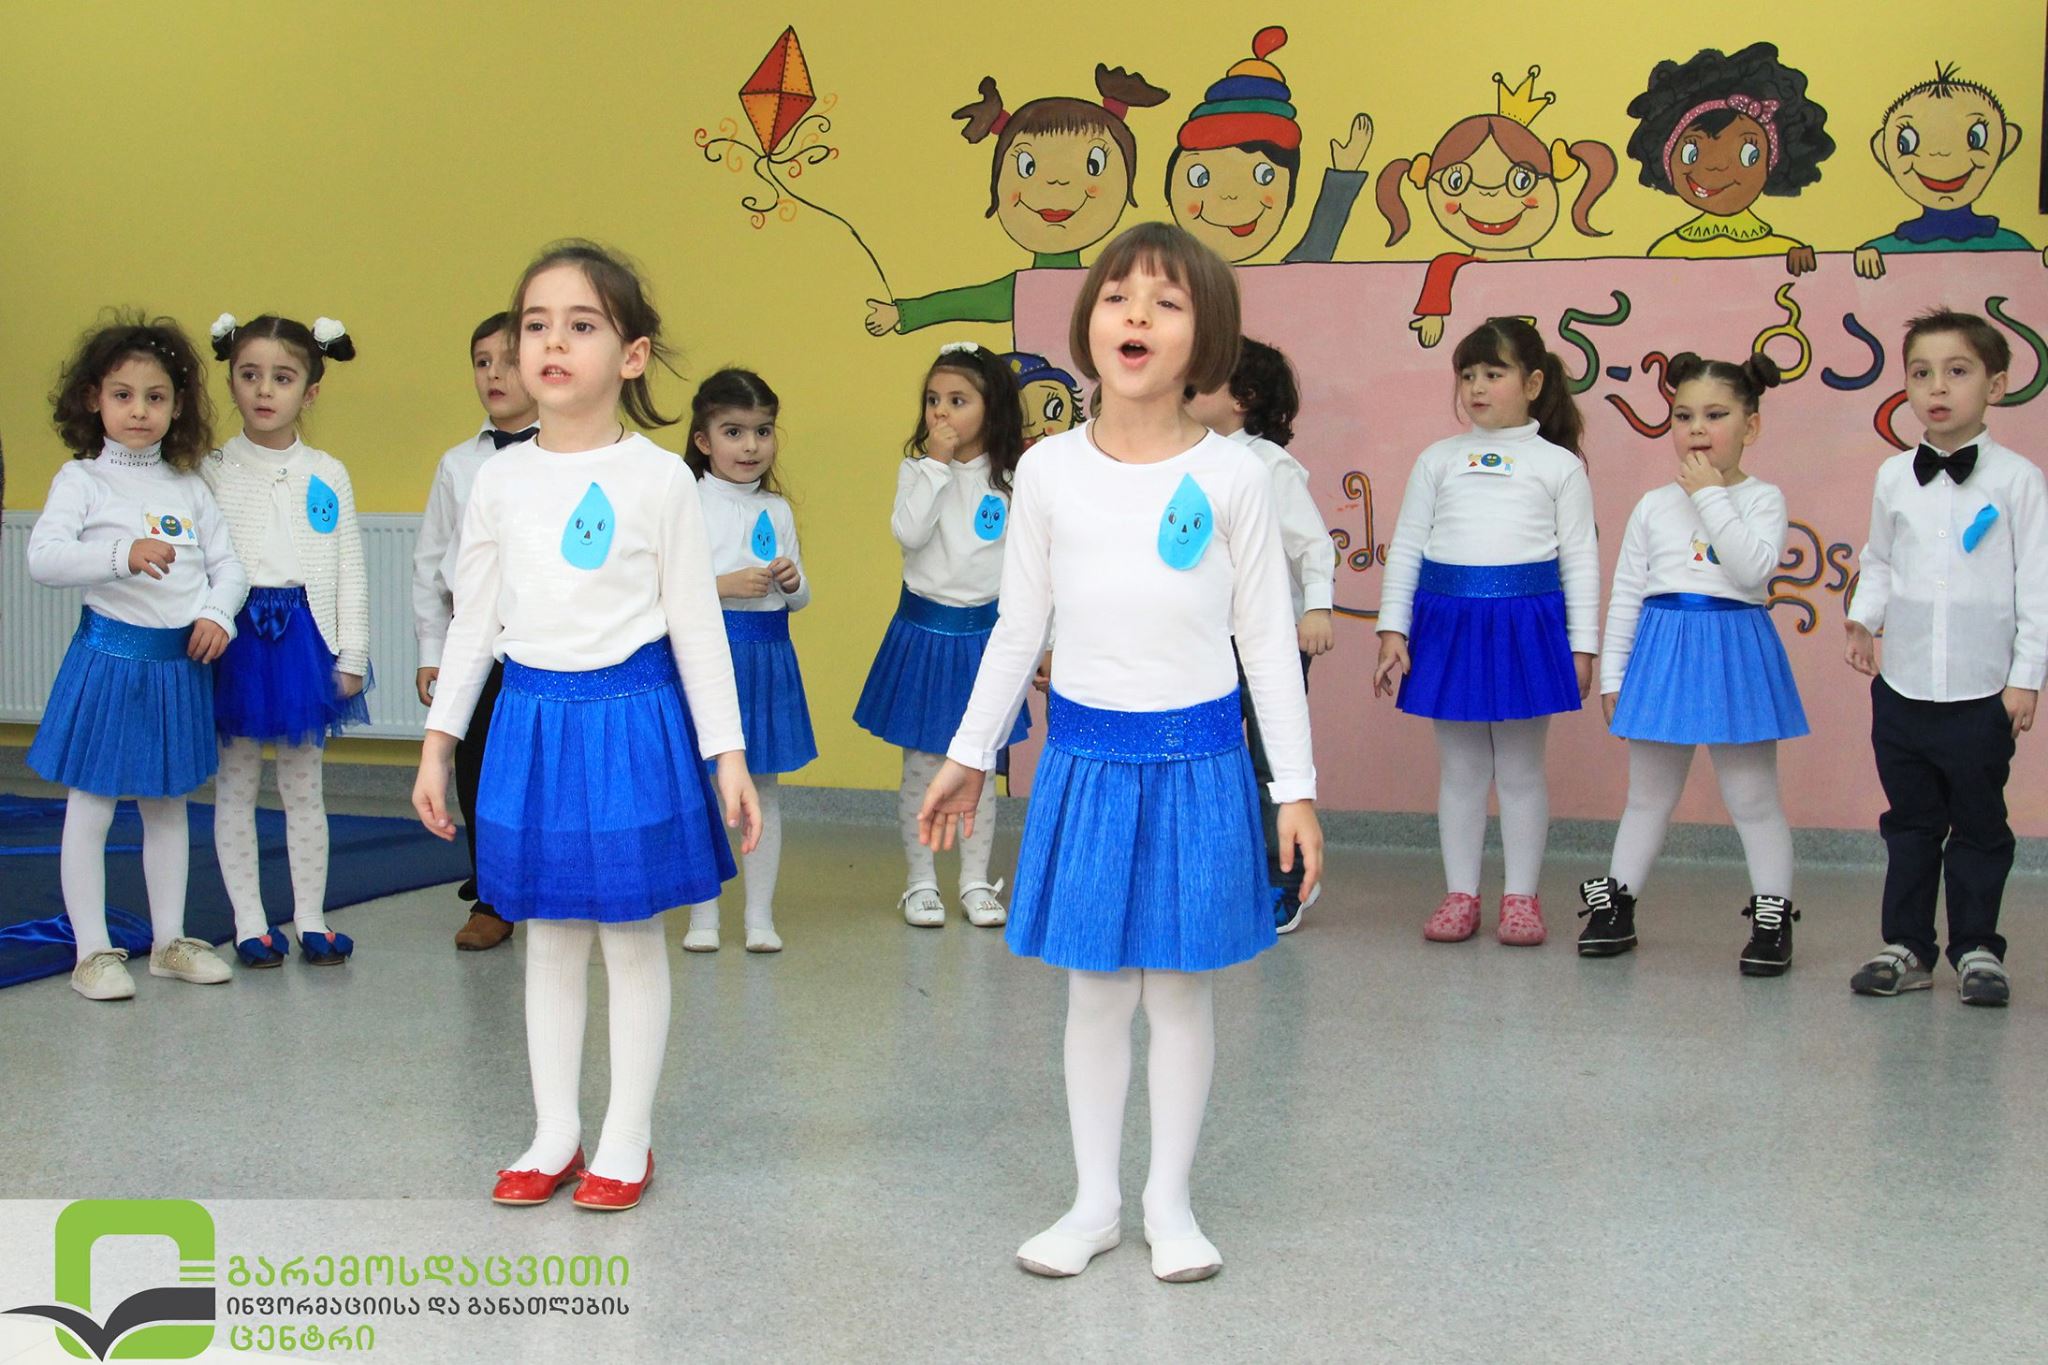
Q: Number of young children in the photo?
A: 11